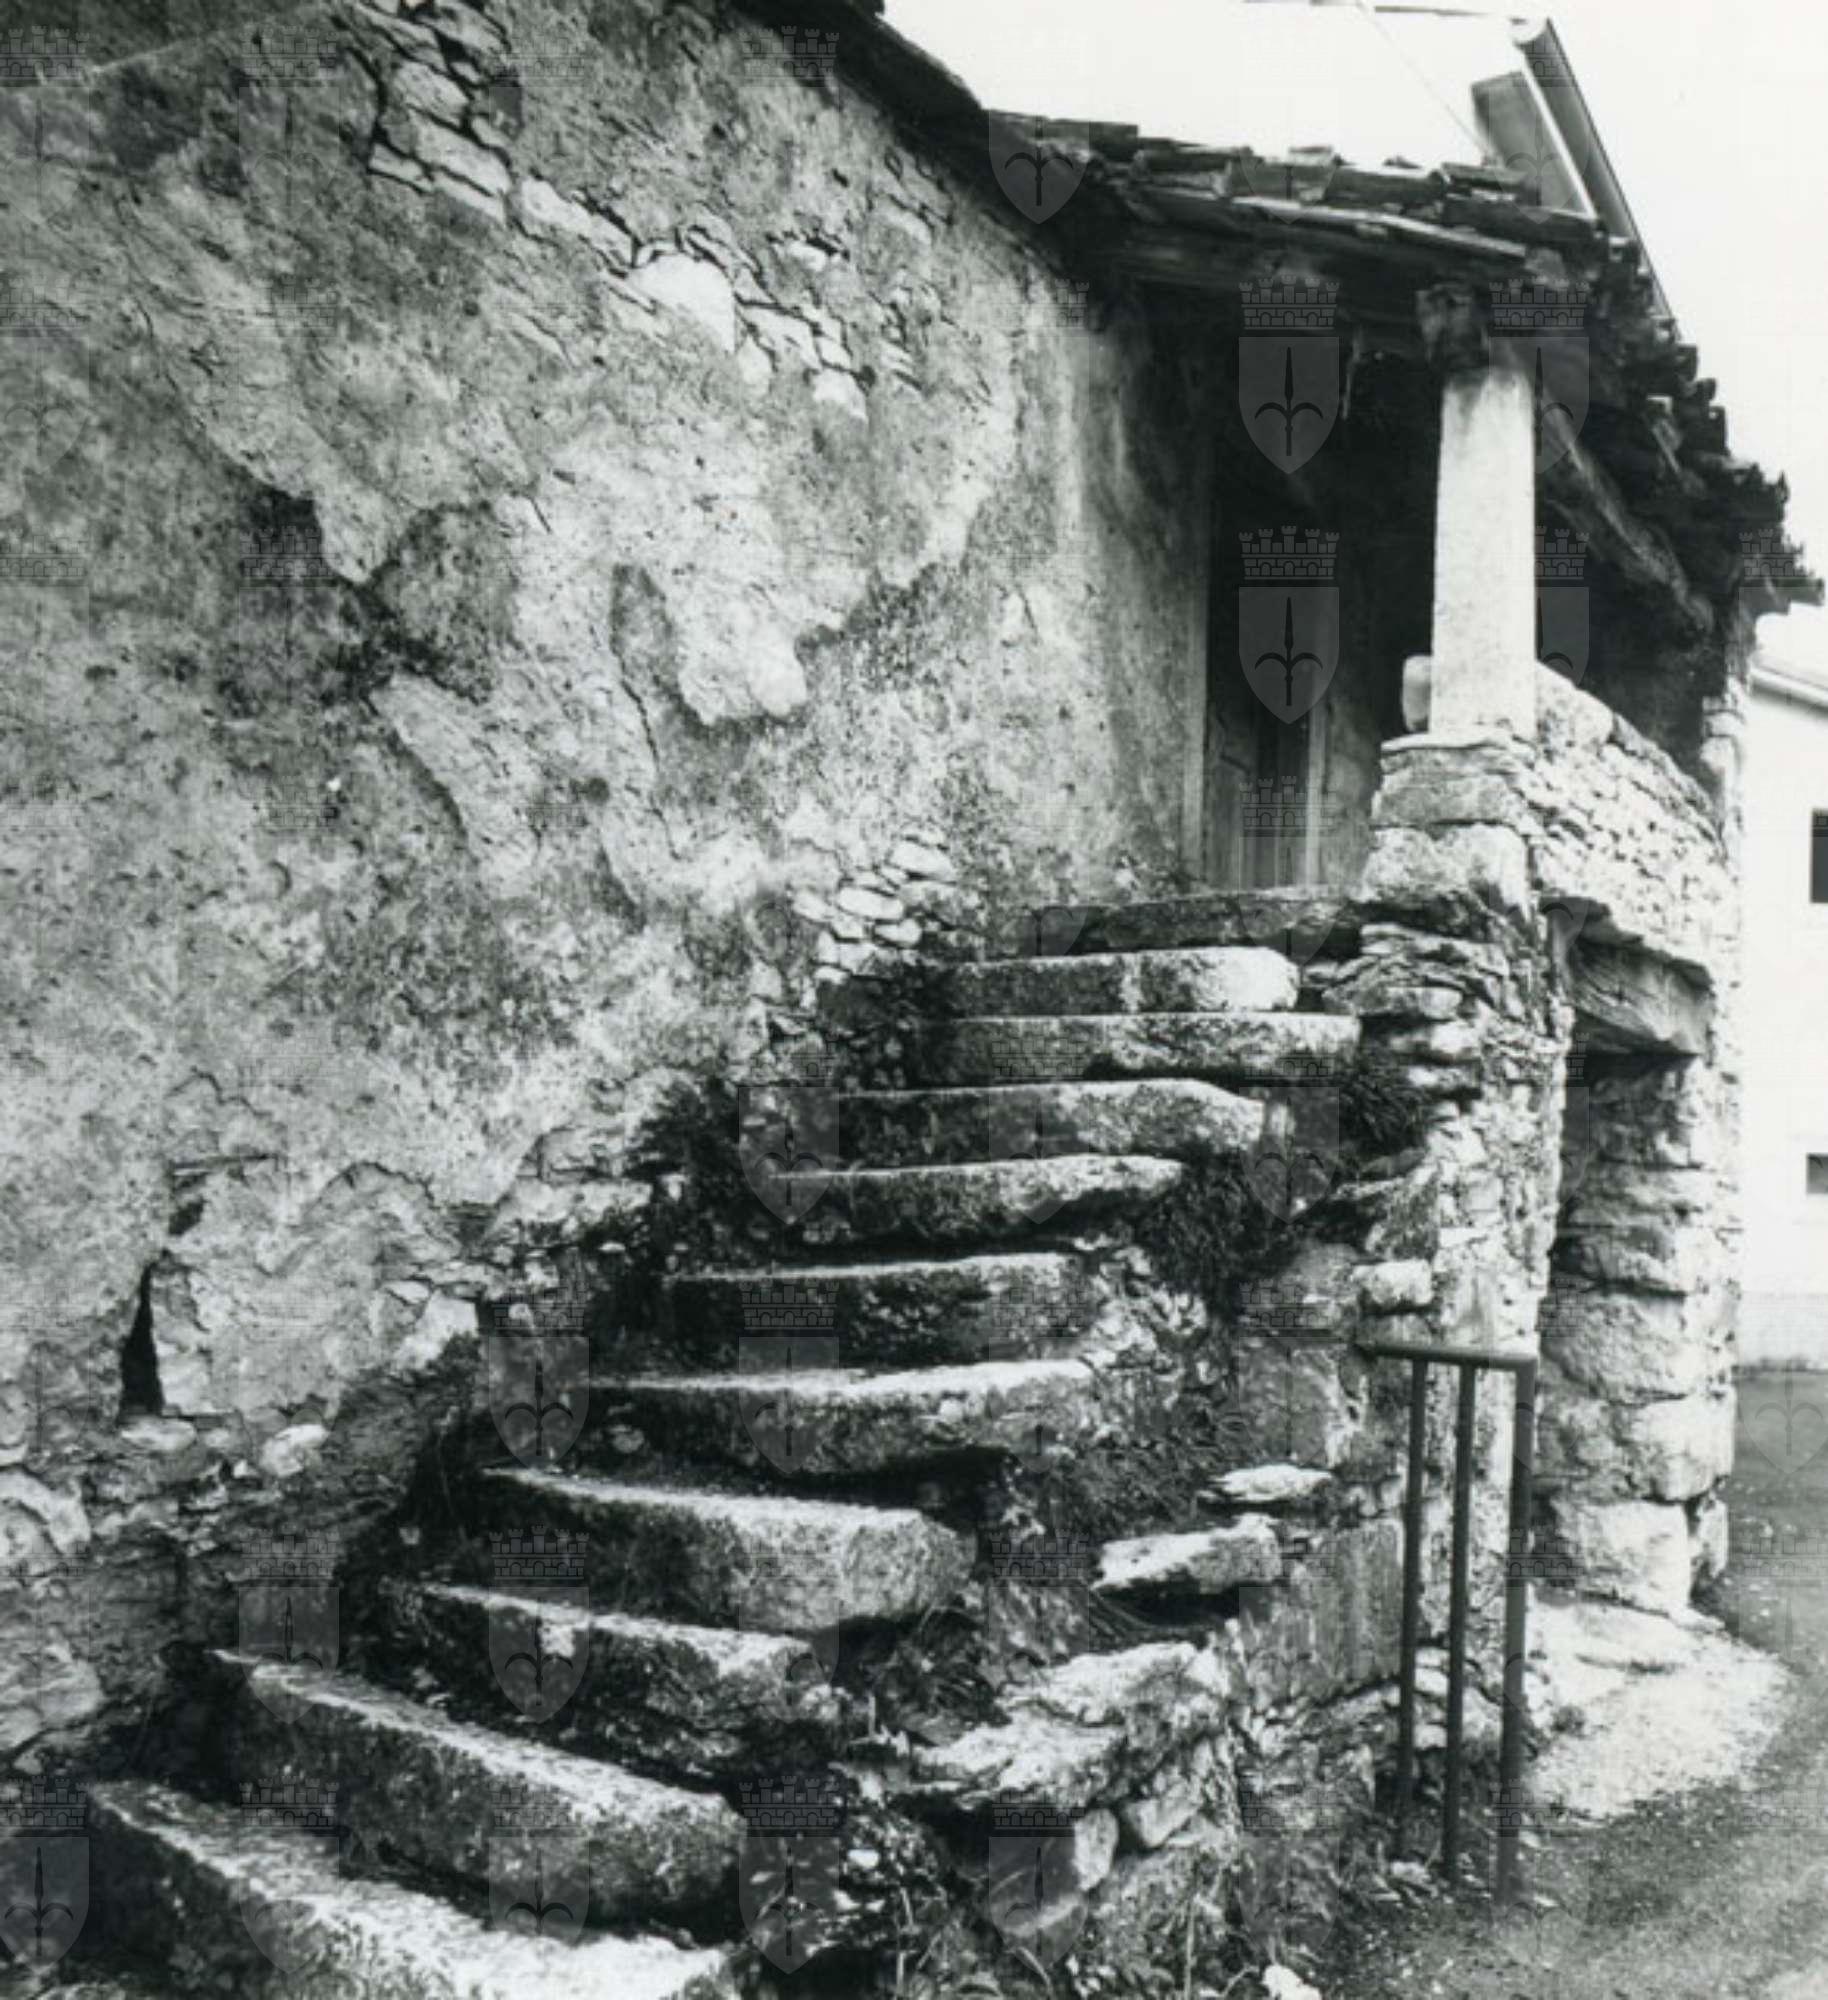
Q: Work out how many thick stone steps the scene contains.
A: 11